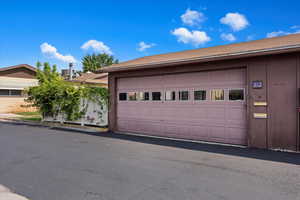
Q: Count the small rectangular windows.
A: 9